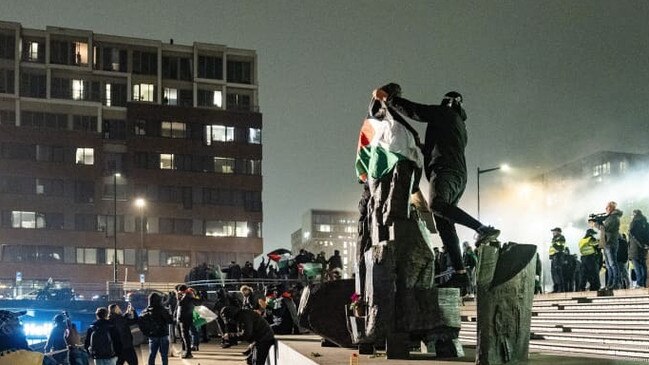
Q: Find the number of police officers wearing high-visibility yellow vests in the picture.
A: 2